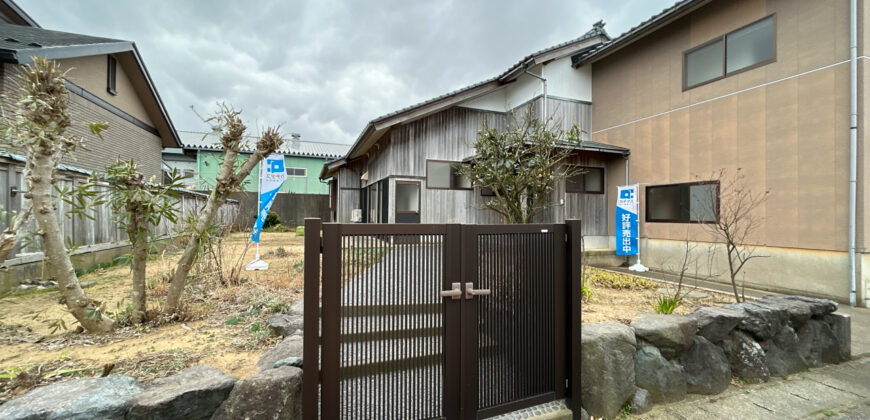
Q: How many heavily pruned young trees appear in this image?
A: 3